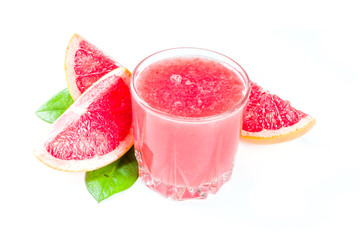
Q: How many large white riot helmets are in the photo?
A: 0